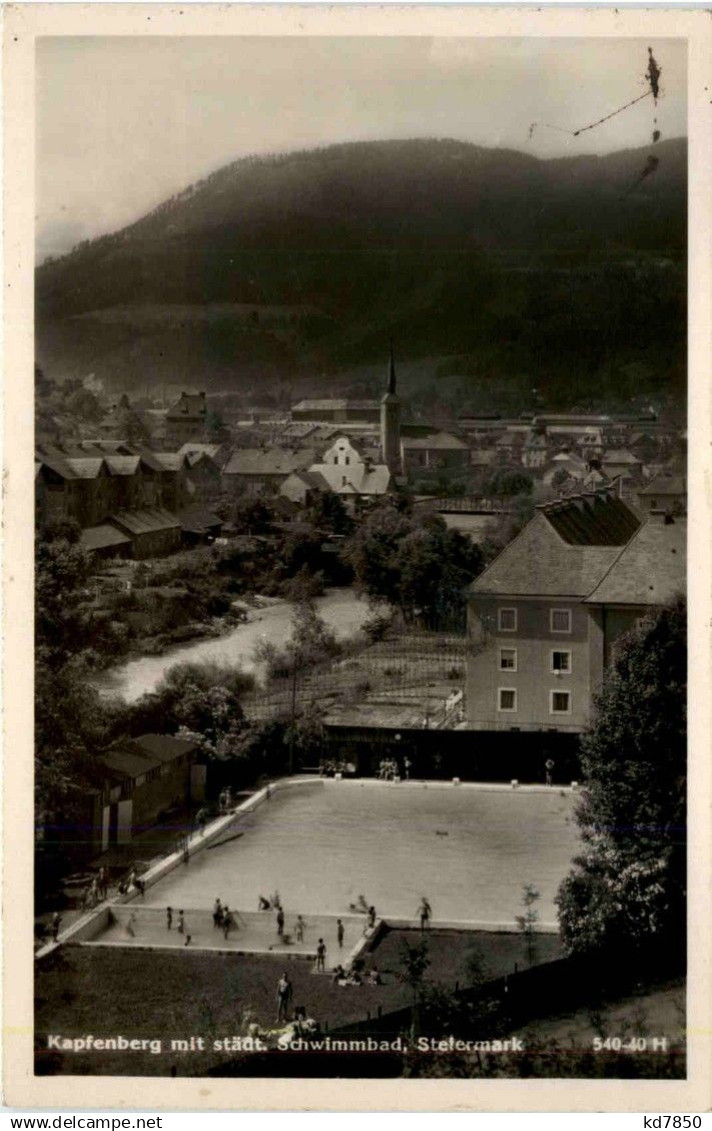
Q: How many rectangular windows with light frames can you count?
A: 6